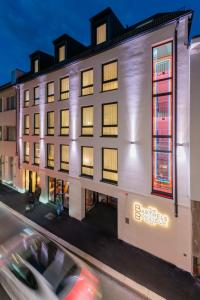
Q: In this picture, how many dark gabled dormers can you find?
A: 3